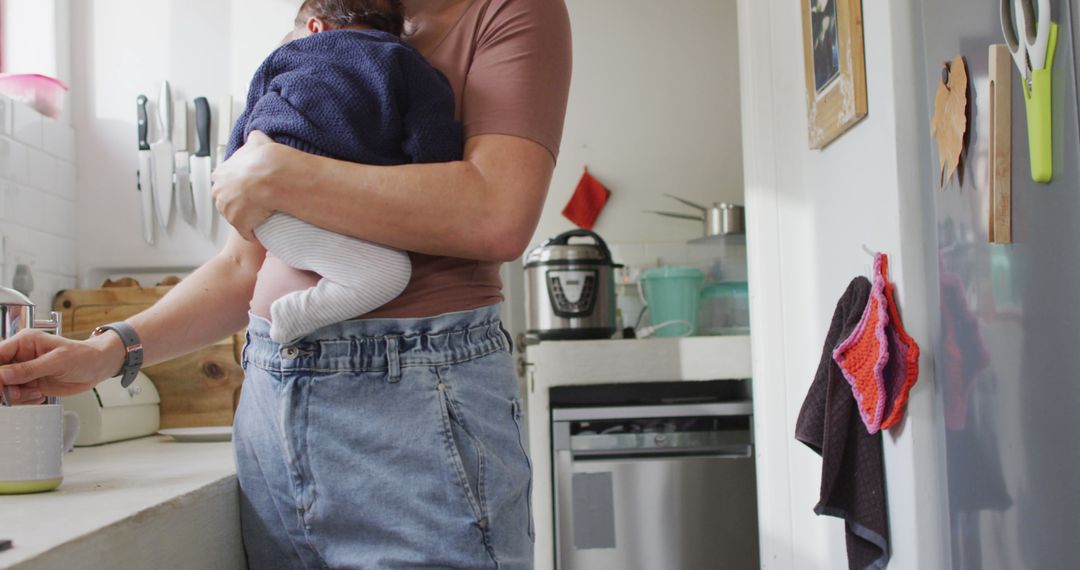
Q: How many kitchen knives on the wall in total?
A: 5